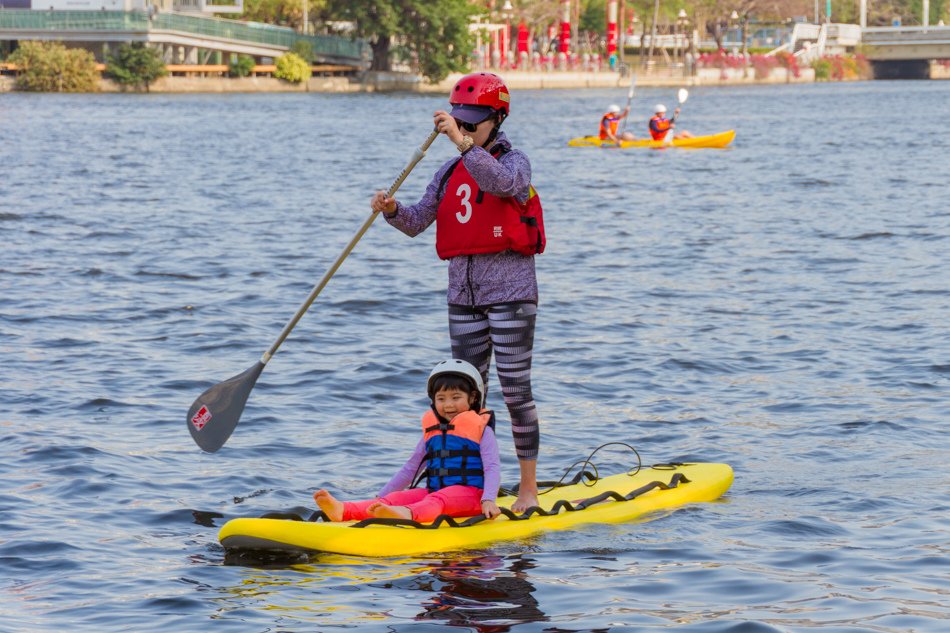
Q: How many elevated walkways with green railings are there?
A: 1